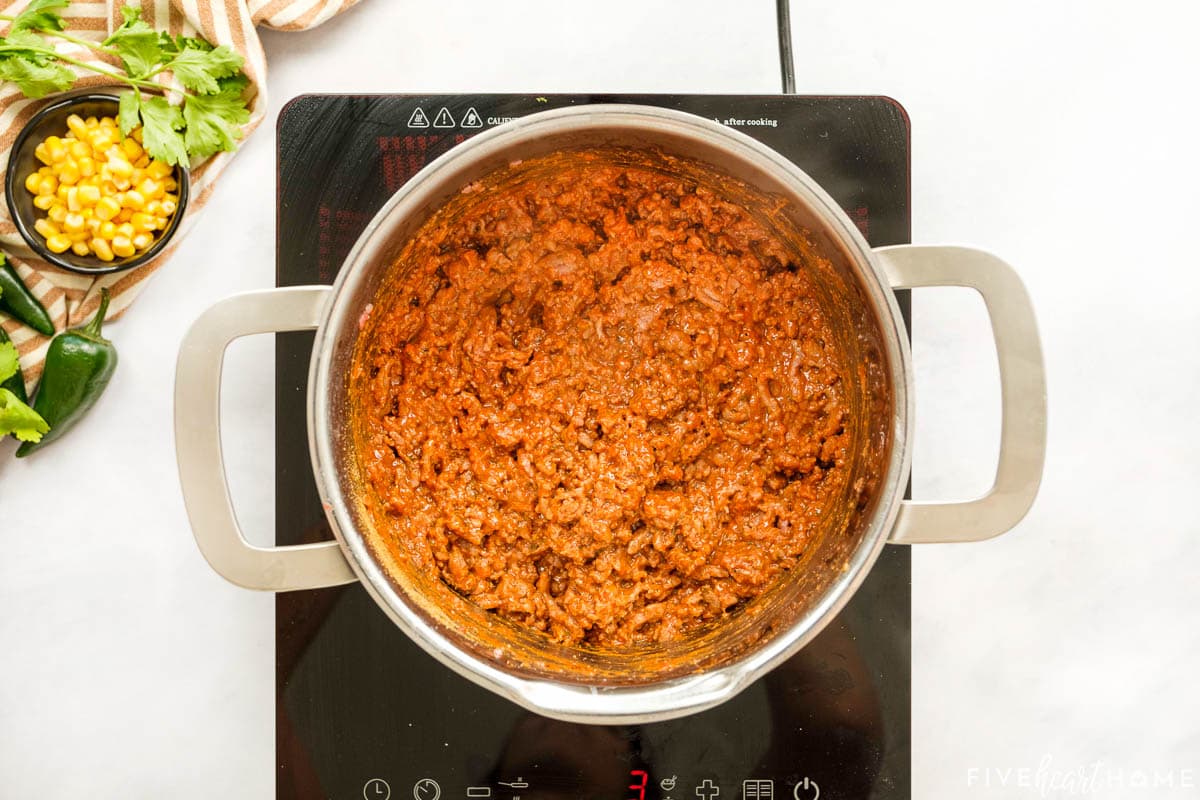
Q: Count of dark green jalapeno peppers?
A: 3